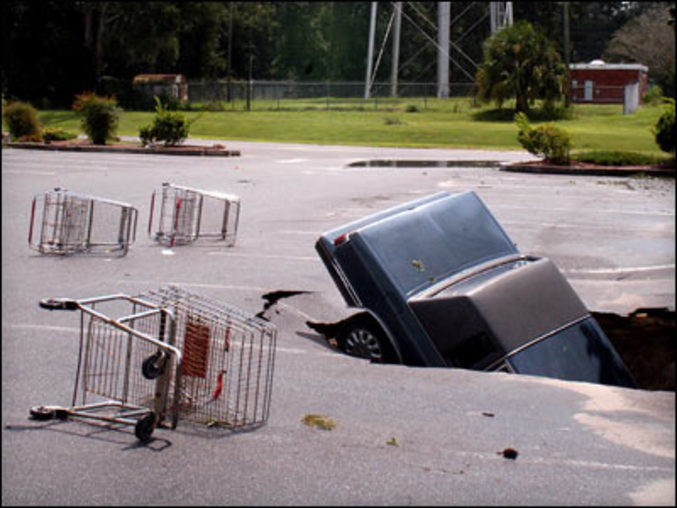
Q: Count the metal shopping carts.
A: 3